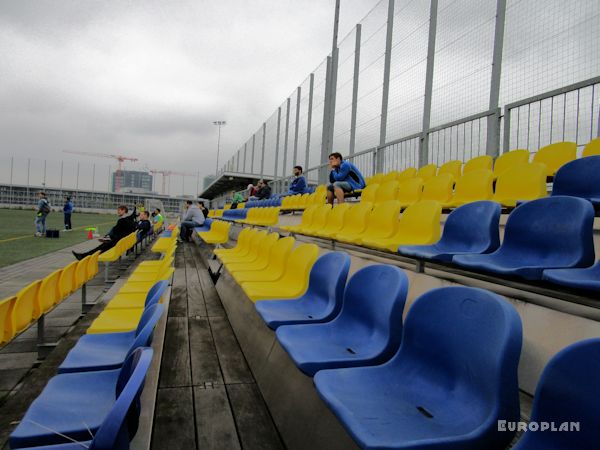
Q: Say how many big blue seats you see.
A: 11